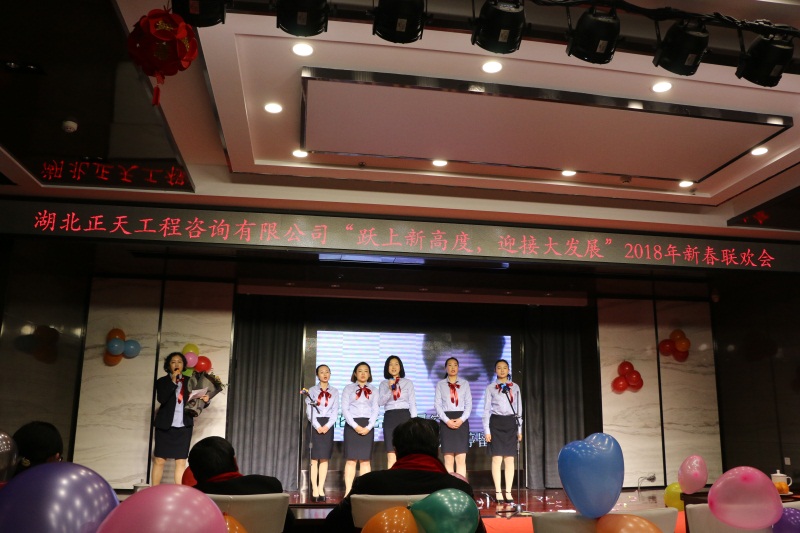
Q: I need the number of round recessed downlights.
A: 9